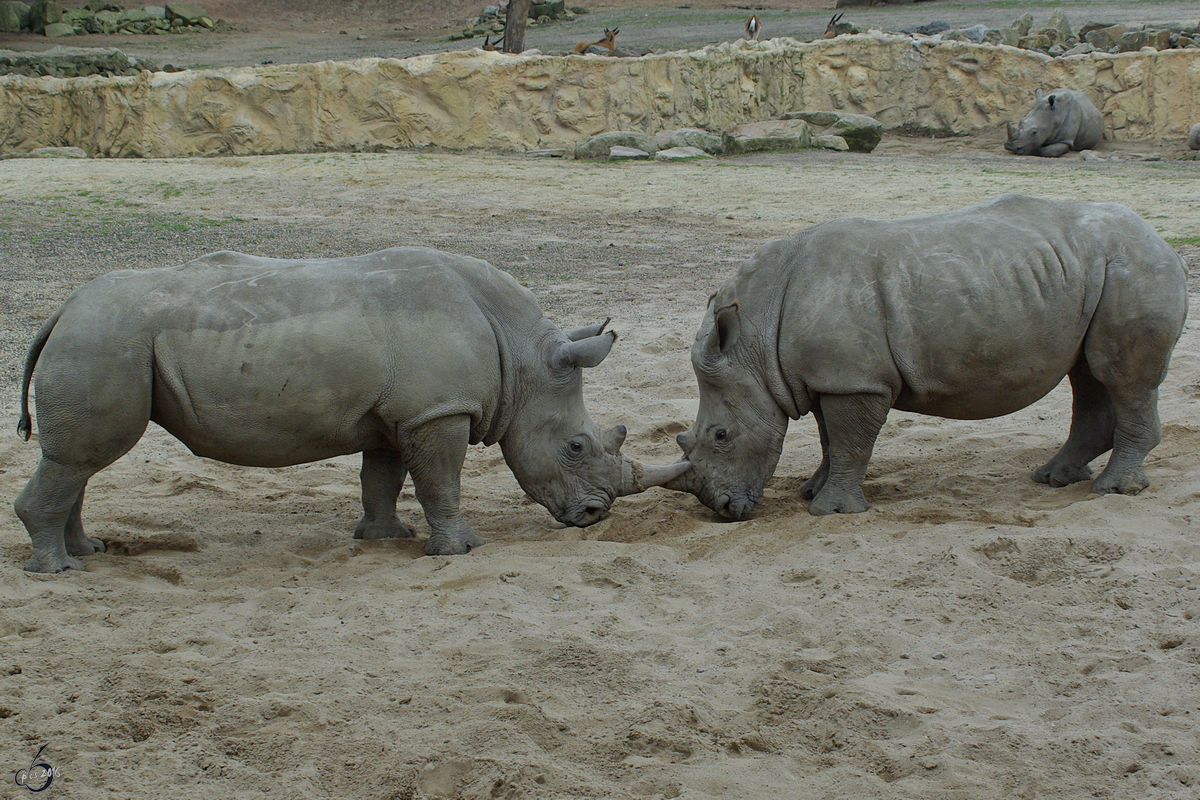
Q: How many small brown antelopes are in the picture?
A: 4